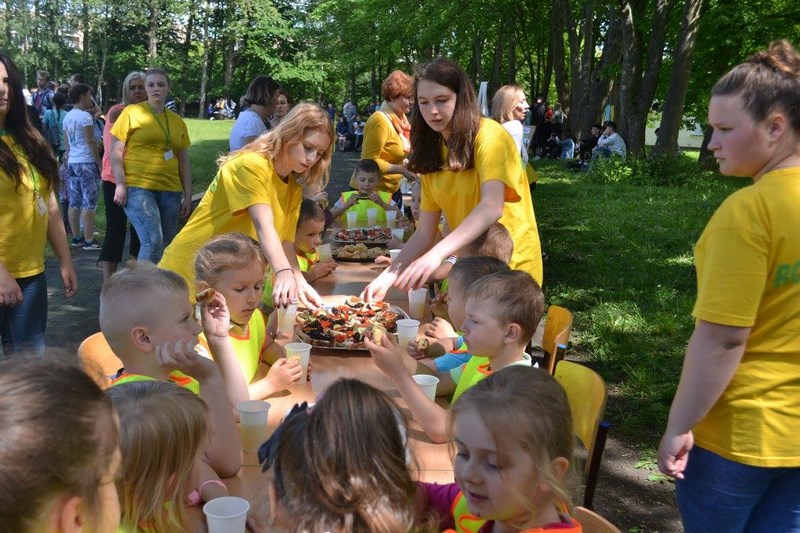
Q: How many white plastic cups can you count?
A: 13